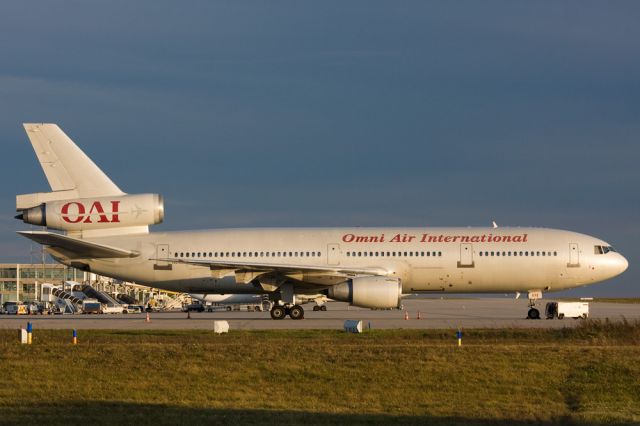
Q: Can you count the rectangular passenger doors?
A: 4